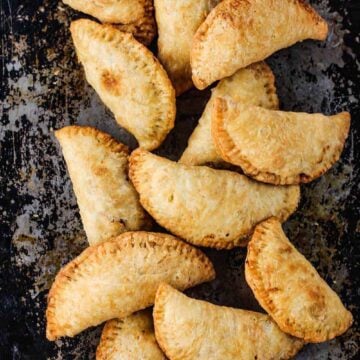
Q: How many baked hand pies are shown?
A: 13